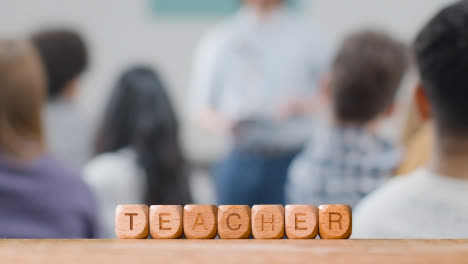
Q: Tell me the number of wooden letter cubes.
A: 7